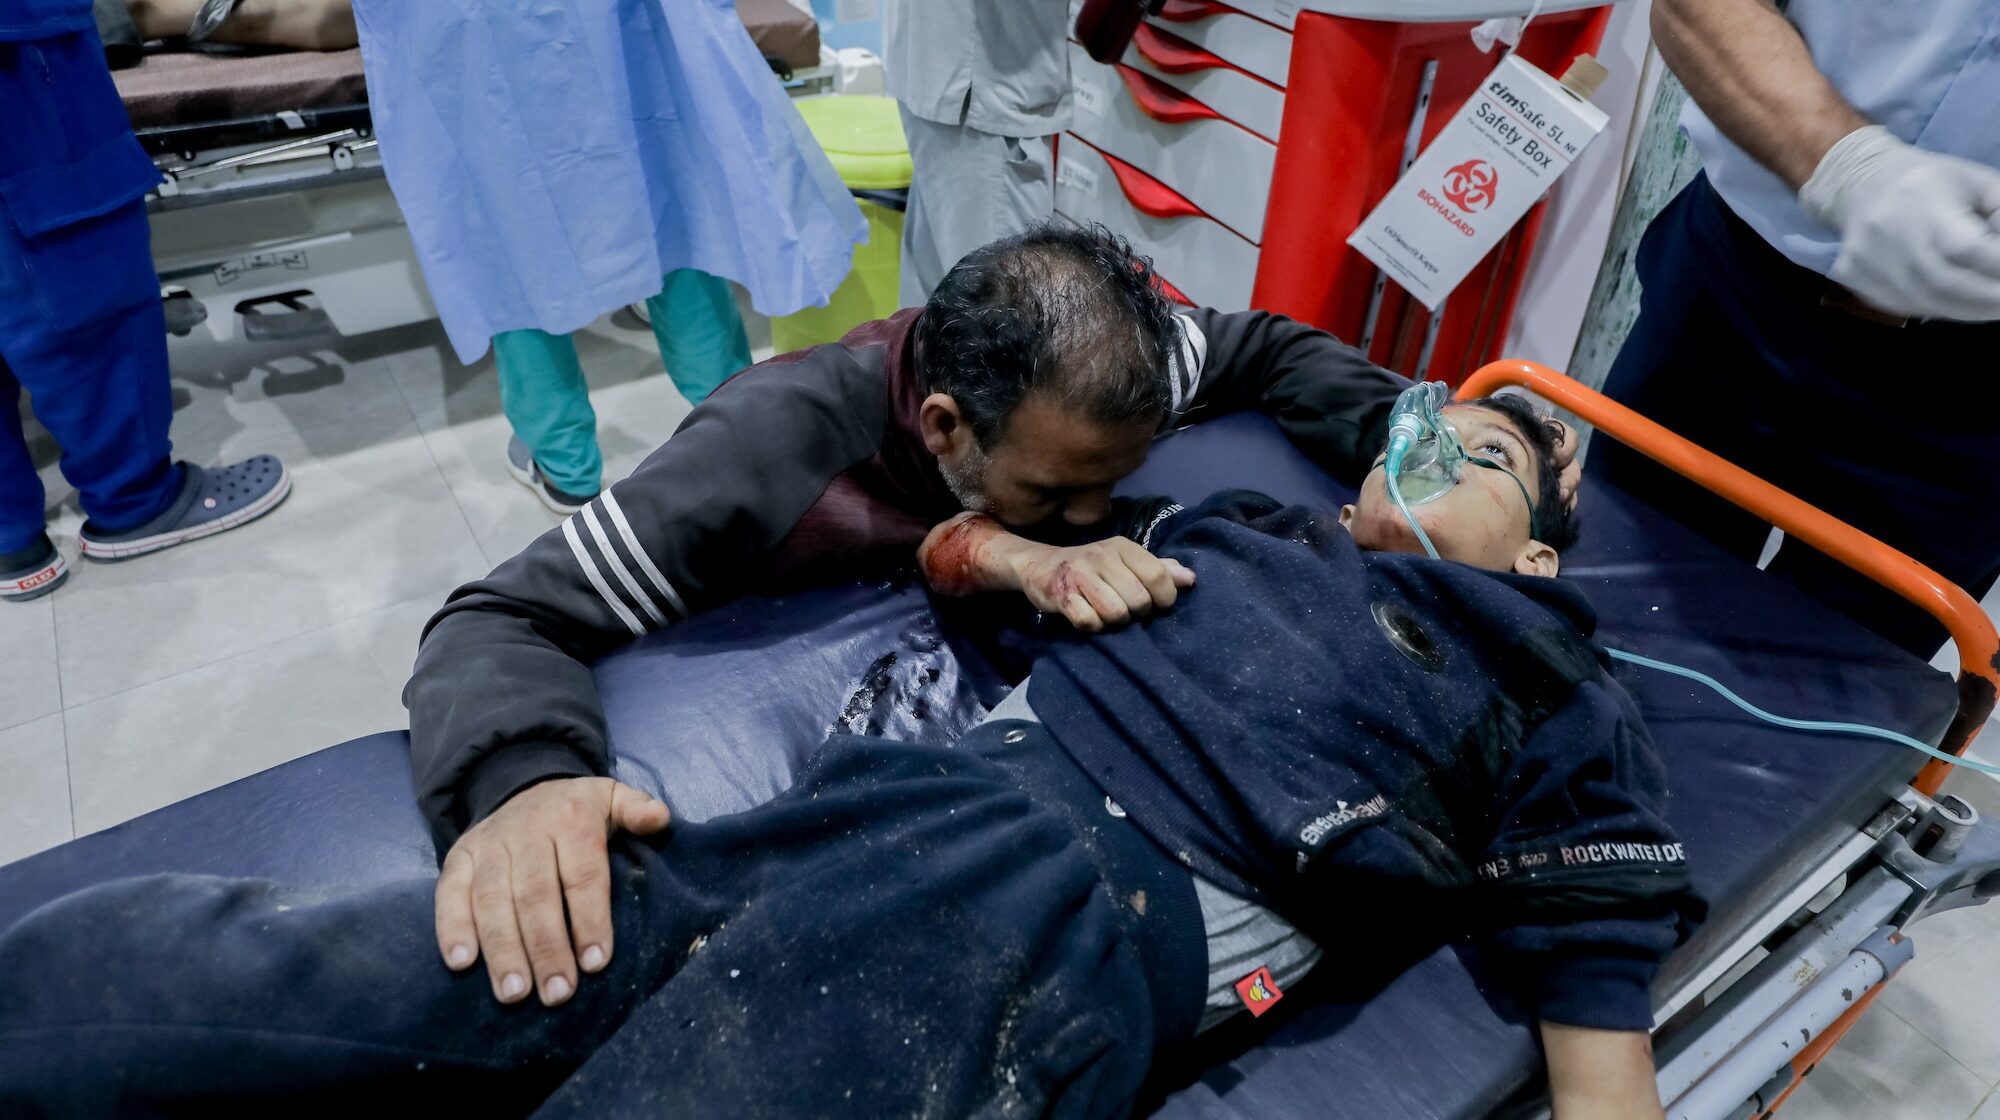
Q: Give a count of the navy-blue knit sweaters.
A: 1